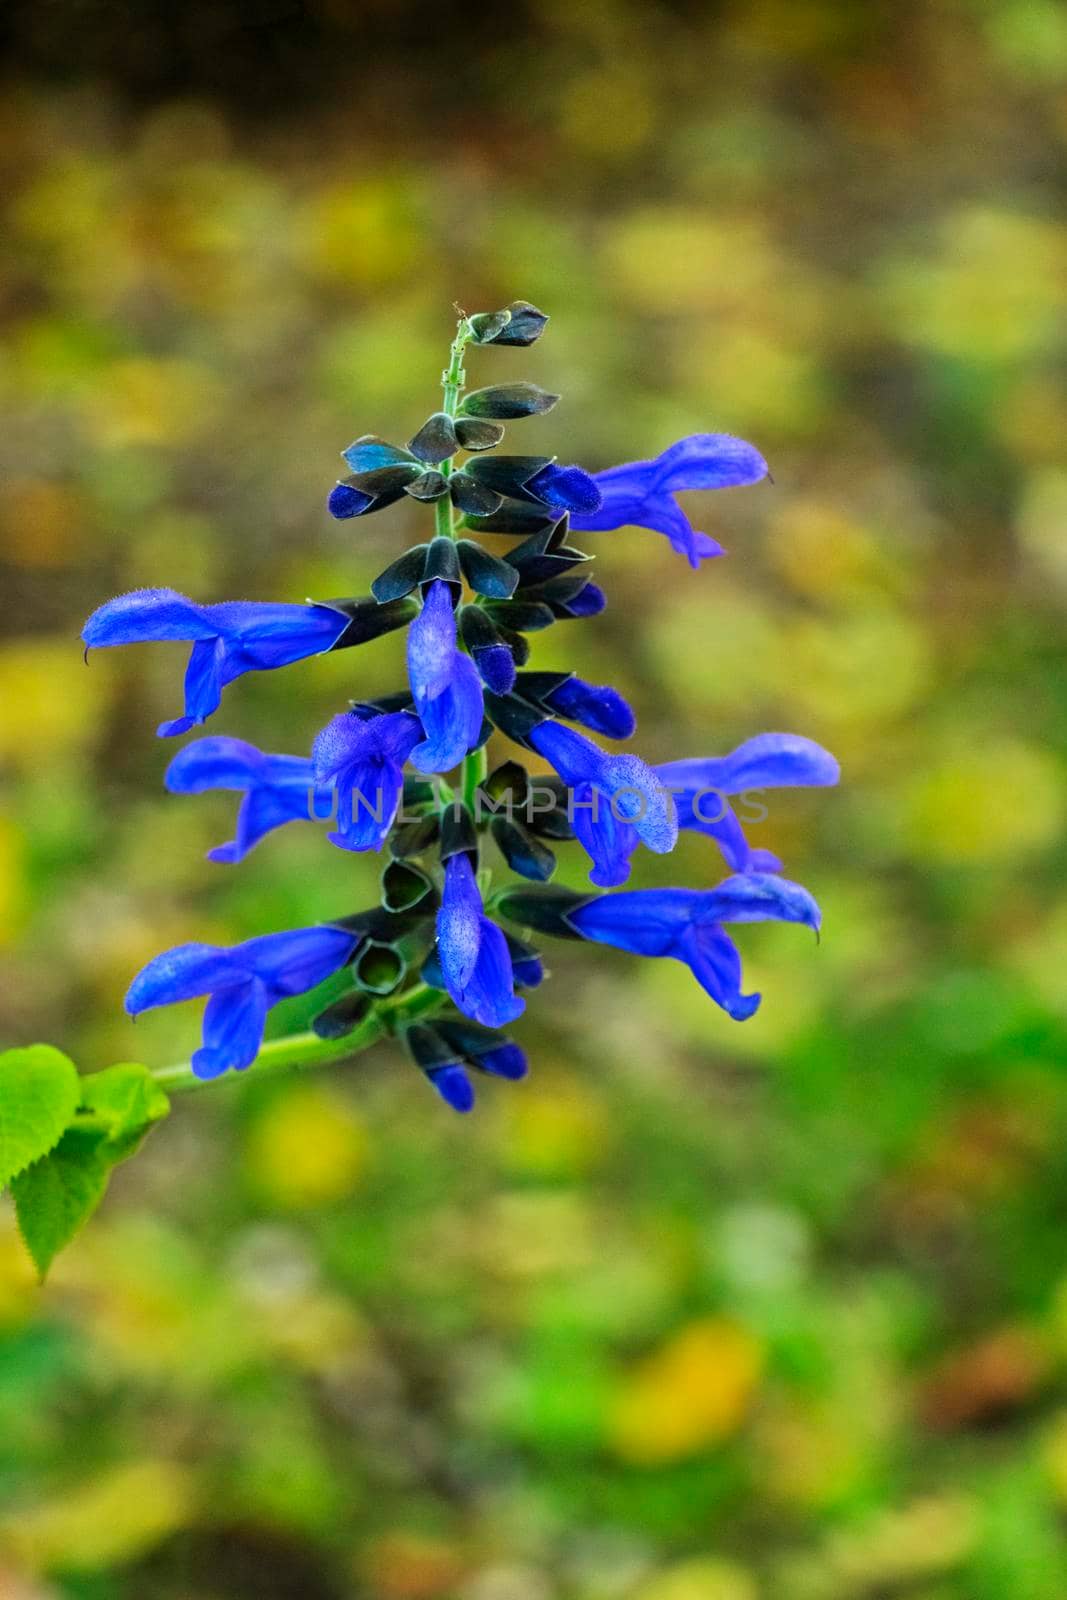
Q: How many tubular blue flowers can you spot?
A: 10